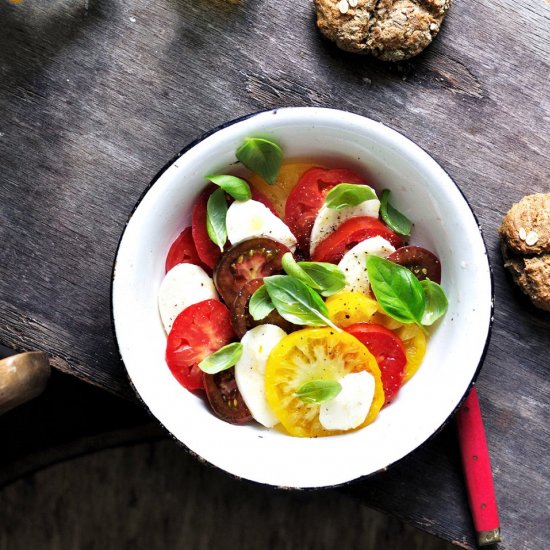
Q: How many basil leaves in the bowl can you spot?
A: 13